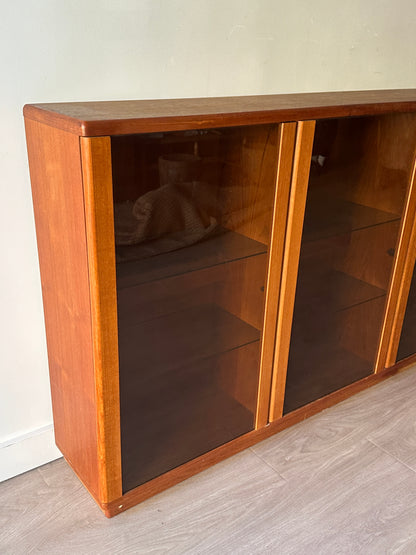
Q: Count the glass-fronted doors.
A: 3